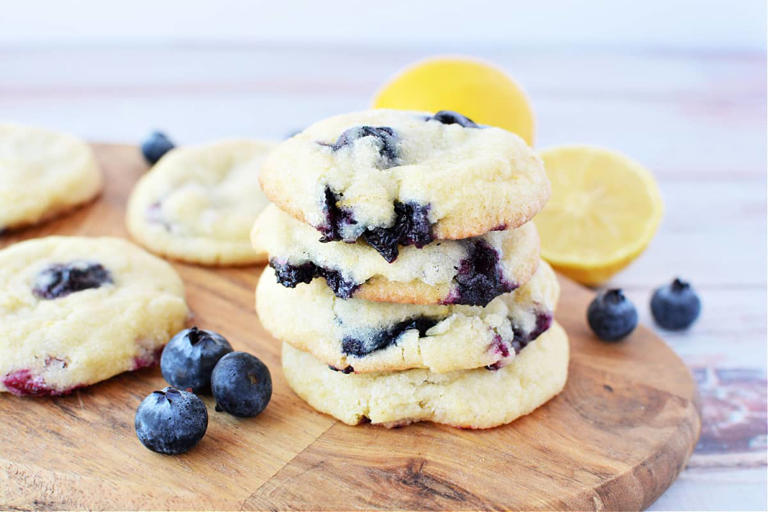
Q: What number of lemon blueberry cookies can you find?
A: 7